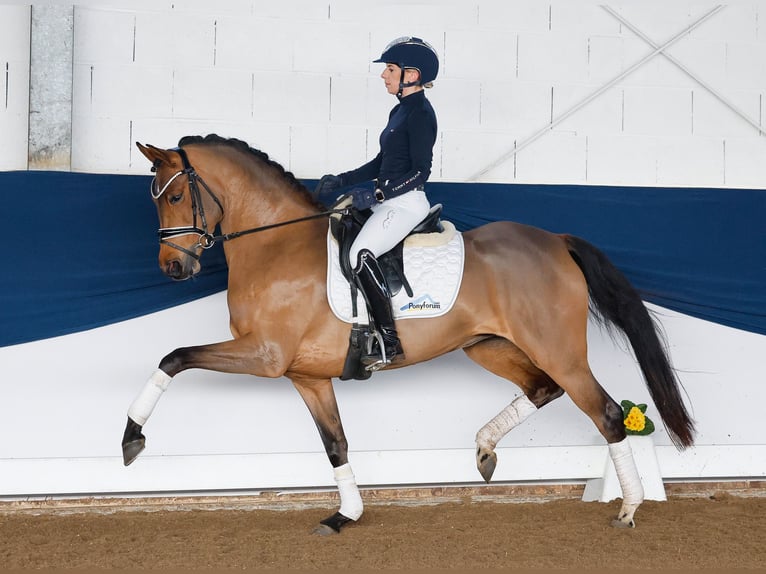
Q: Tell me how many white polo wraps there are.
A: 4